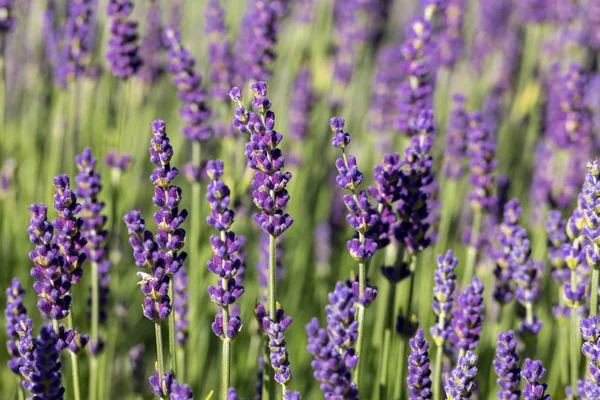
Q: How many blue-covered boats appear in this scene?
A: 0